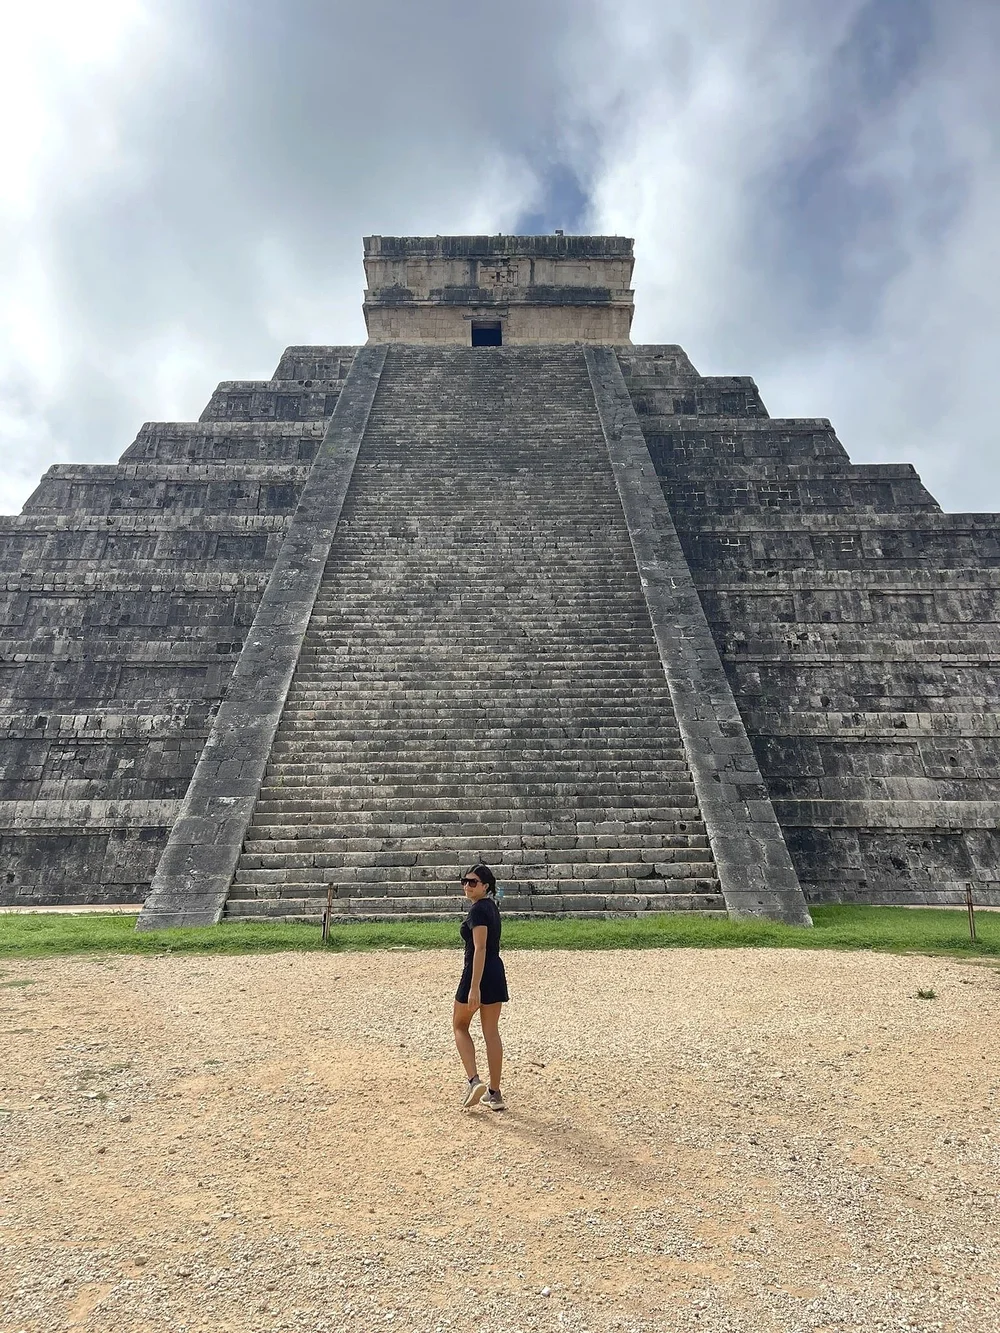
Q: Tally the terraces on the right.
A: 9